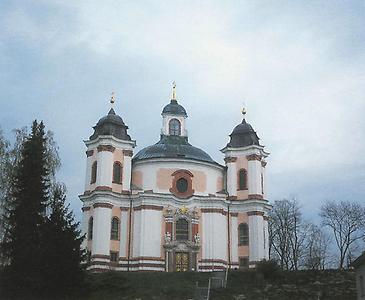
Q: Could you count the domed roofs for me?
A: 4